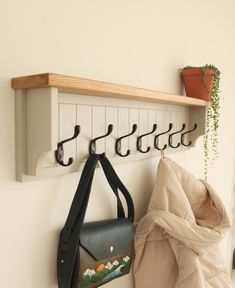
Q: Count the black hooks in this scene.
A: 7